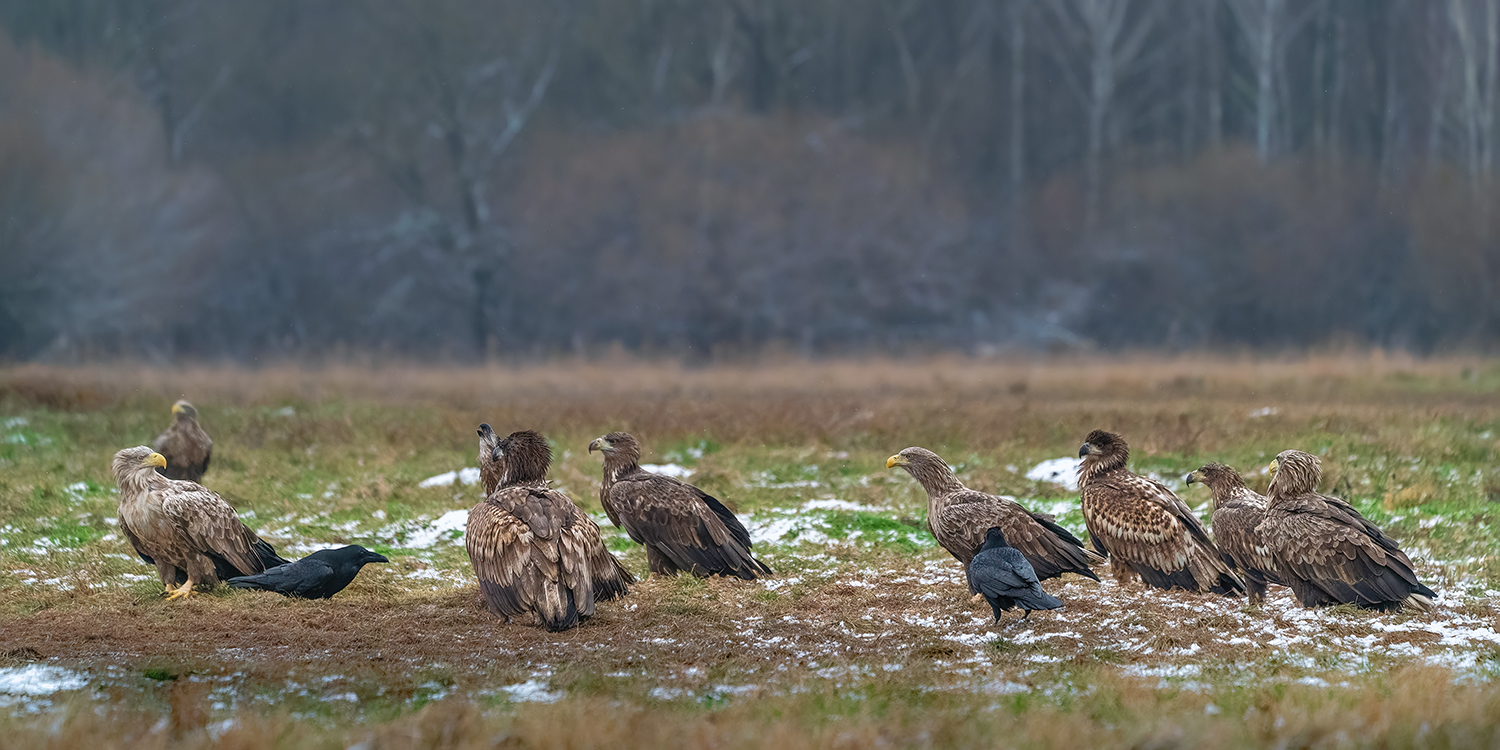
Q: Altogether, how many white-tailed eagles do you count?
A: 9